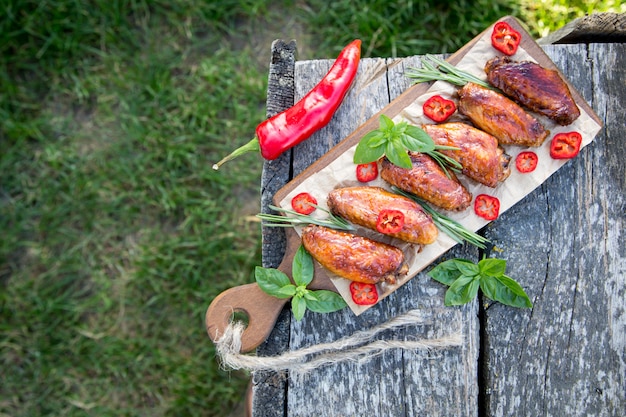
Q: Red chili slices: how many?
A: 9